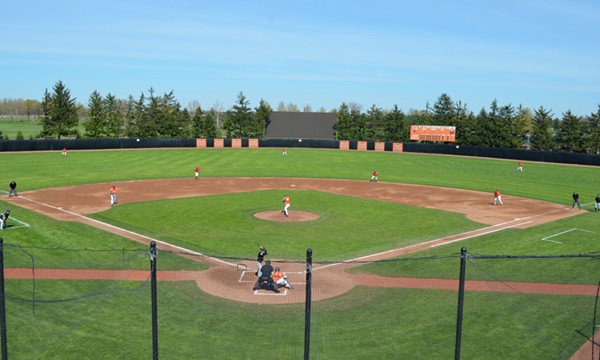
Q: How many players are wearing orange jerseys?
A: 9